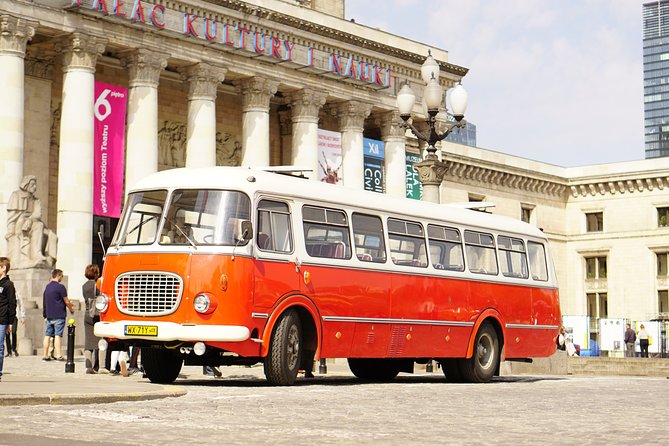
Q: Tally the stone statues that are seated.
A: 1